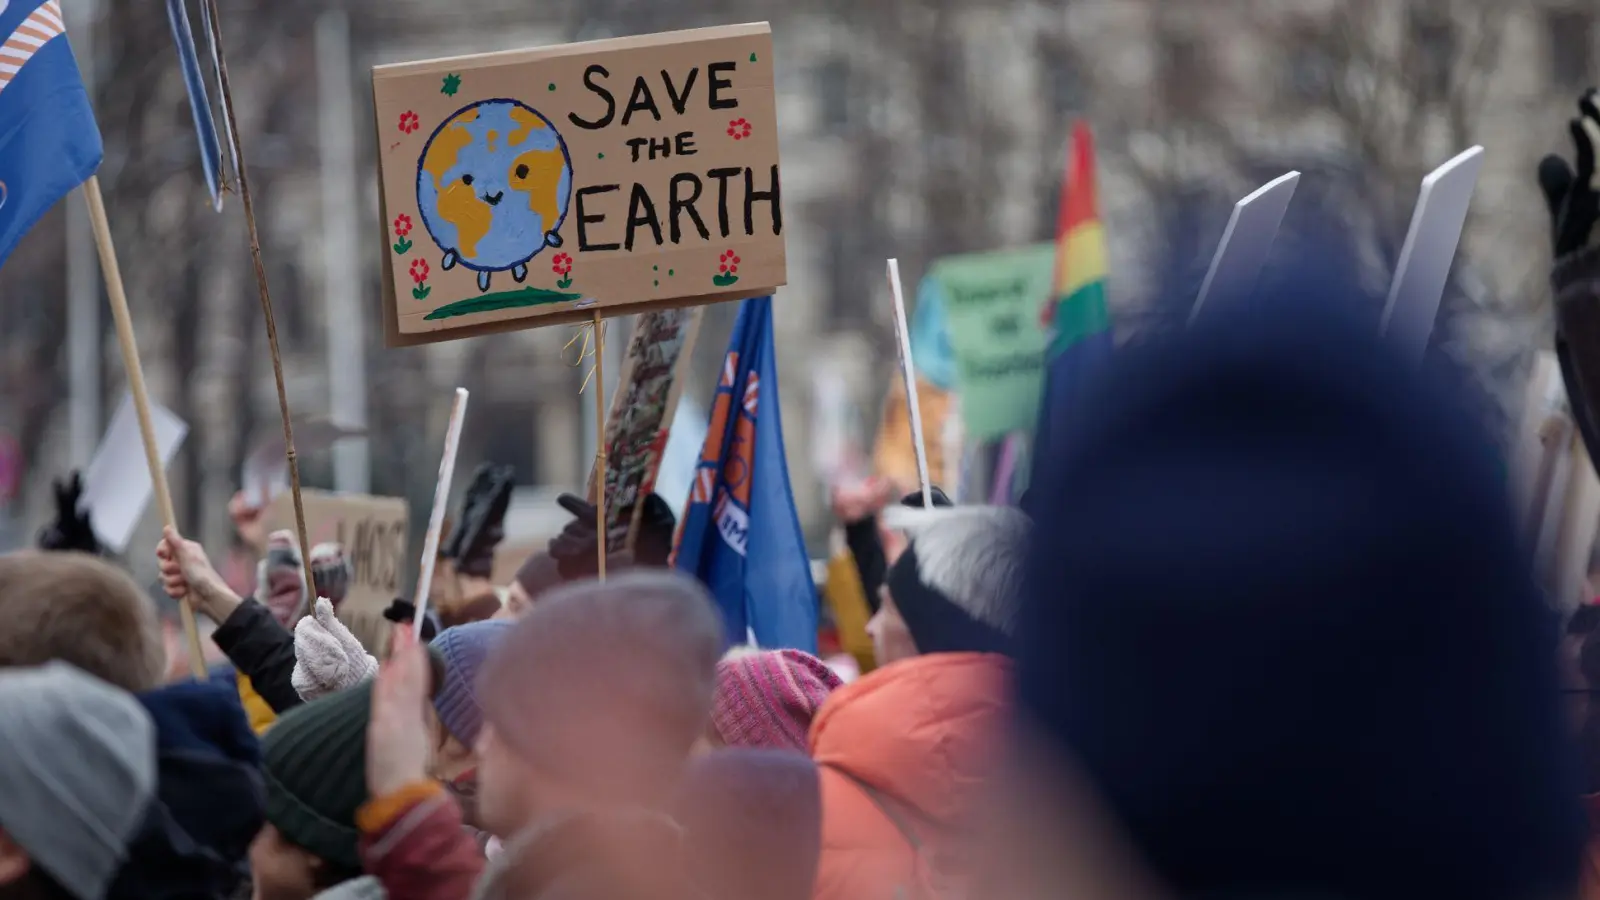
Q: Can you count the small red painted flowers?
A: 6